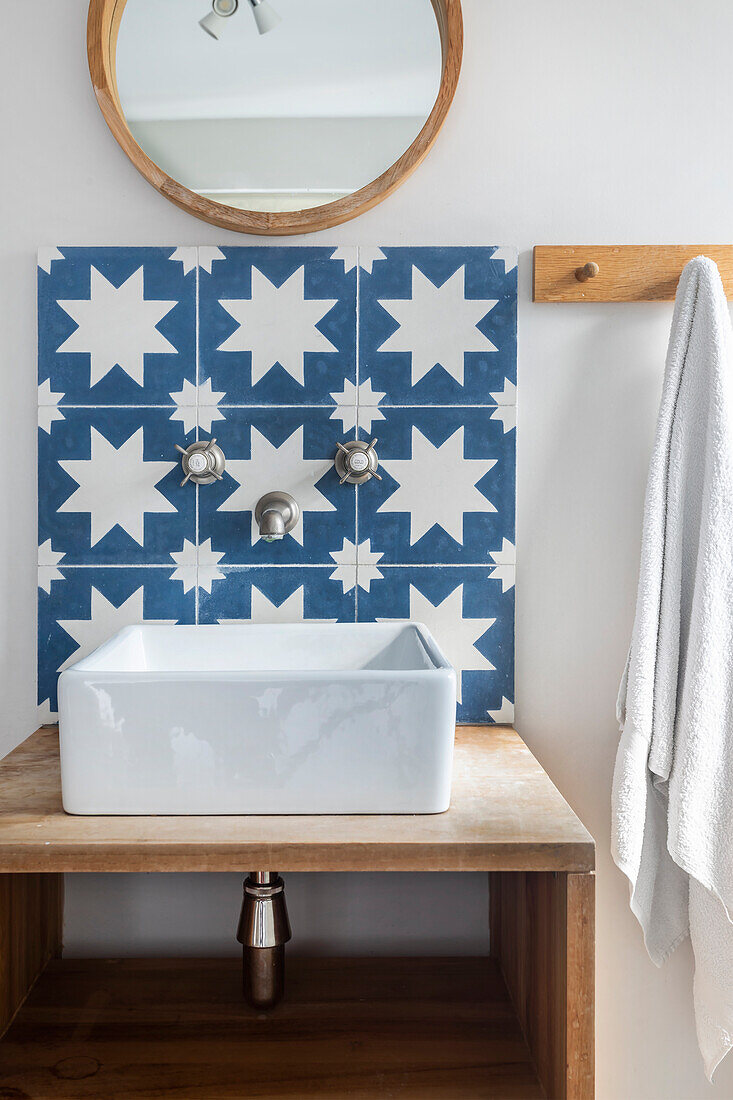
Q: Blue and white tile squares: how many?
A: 9